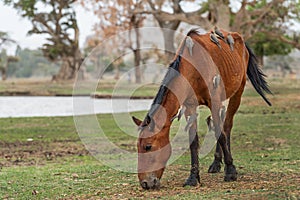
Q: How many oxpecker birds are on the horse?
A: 9